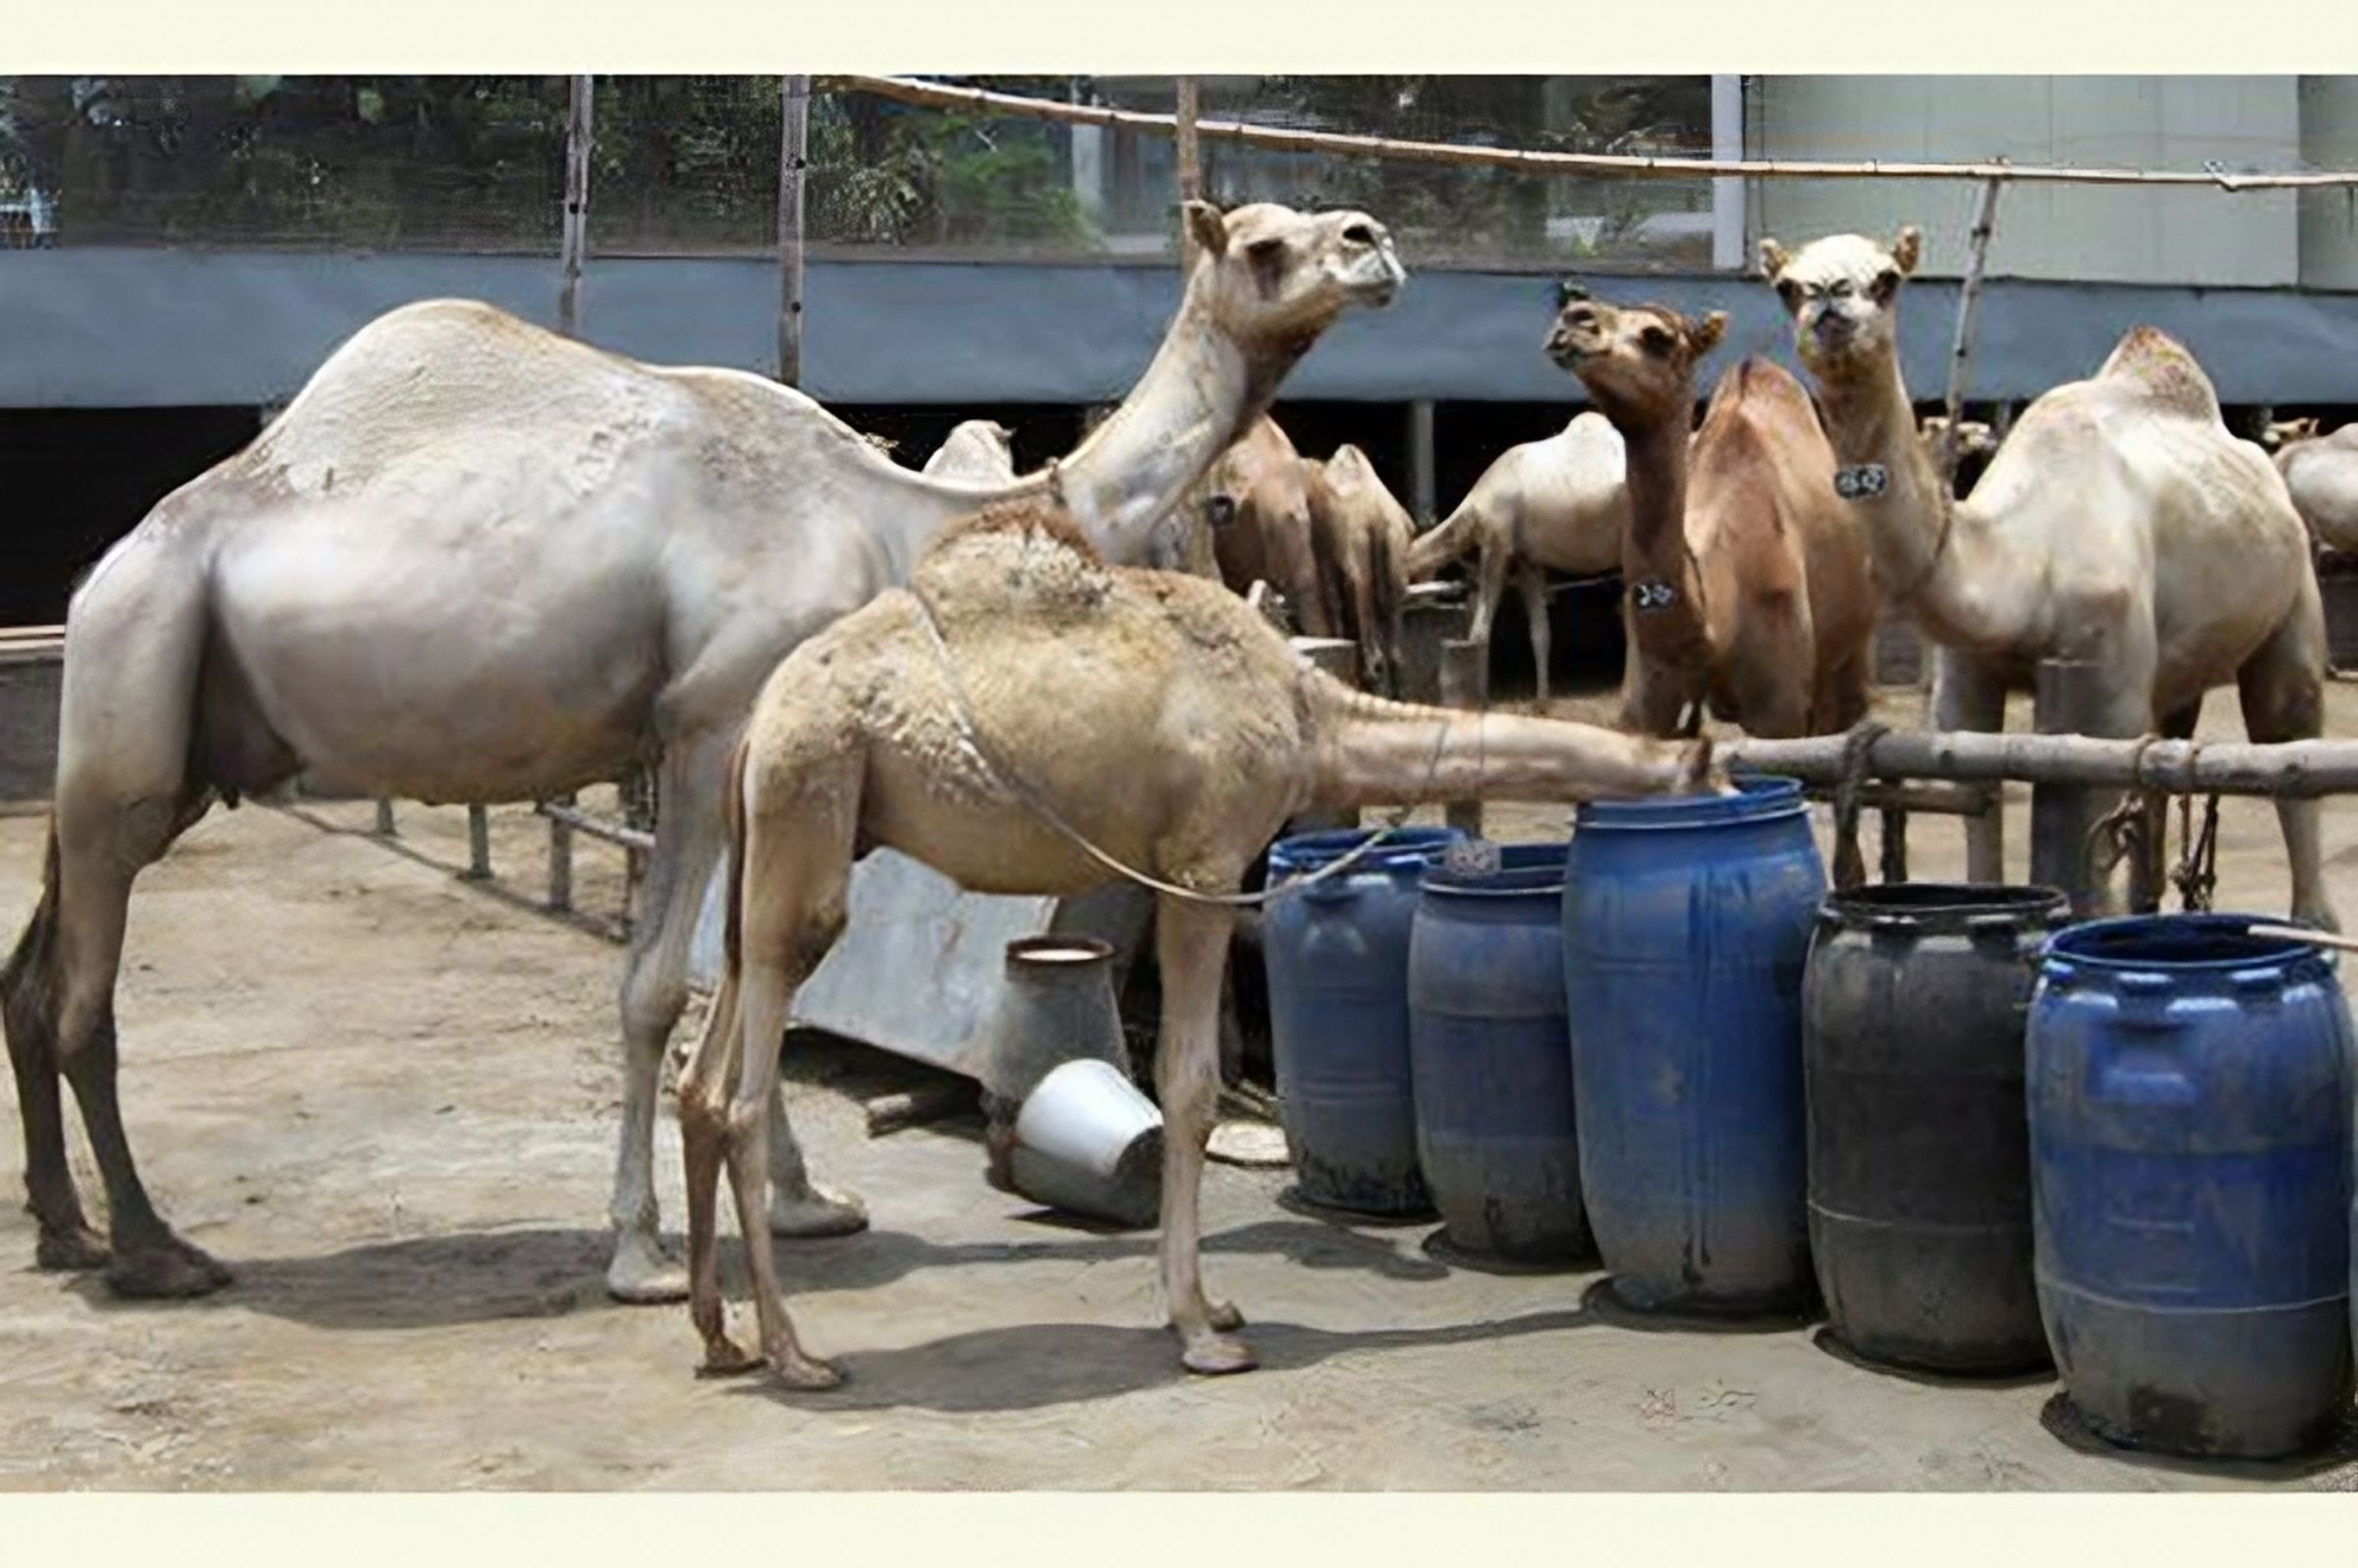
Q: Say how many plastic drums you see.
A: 5